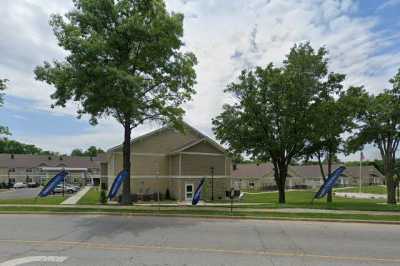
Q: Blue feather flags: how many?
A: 4